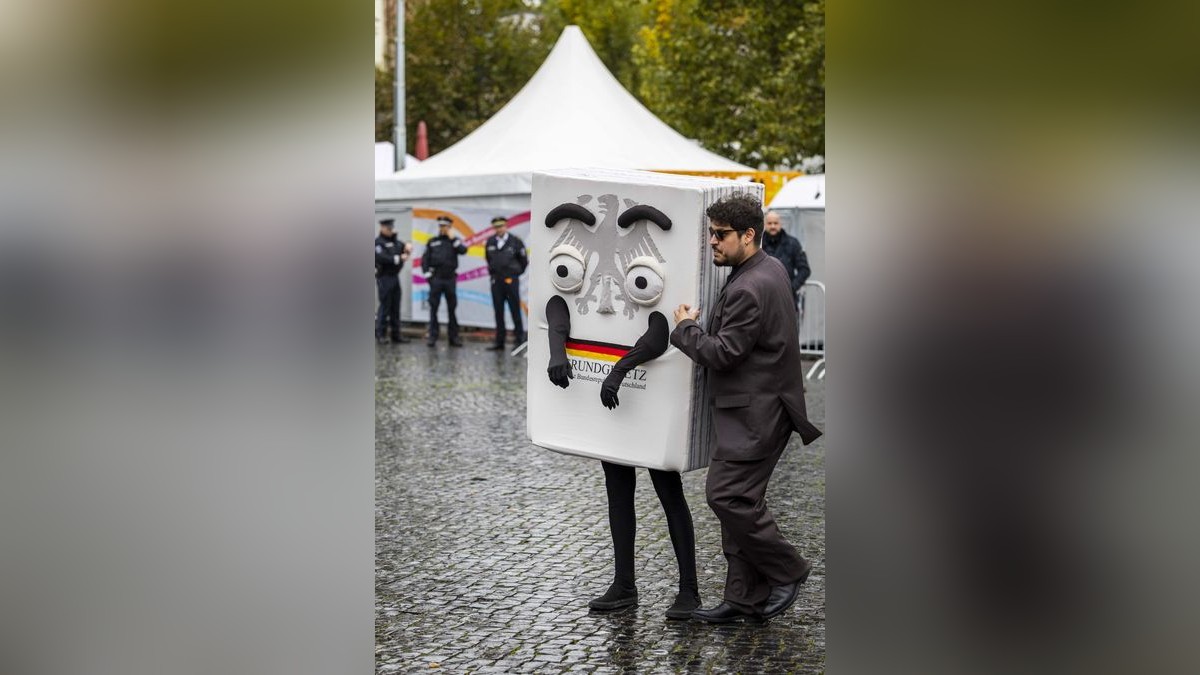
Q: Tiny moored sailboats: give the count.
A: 0